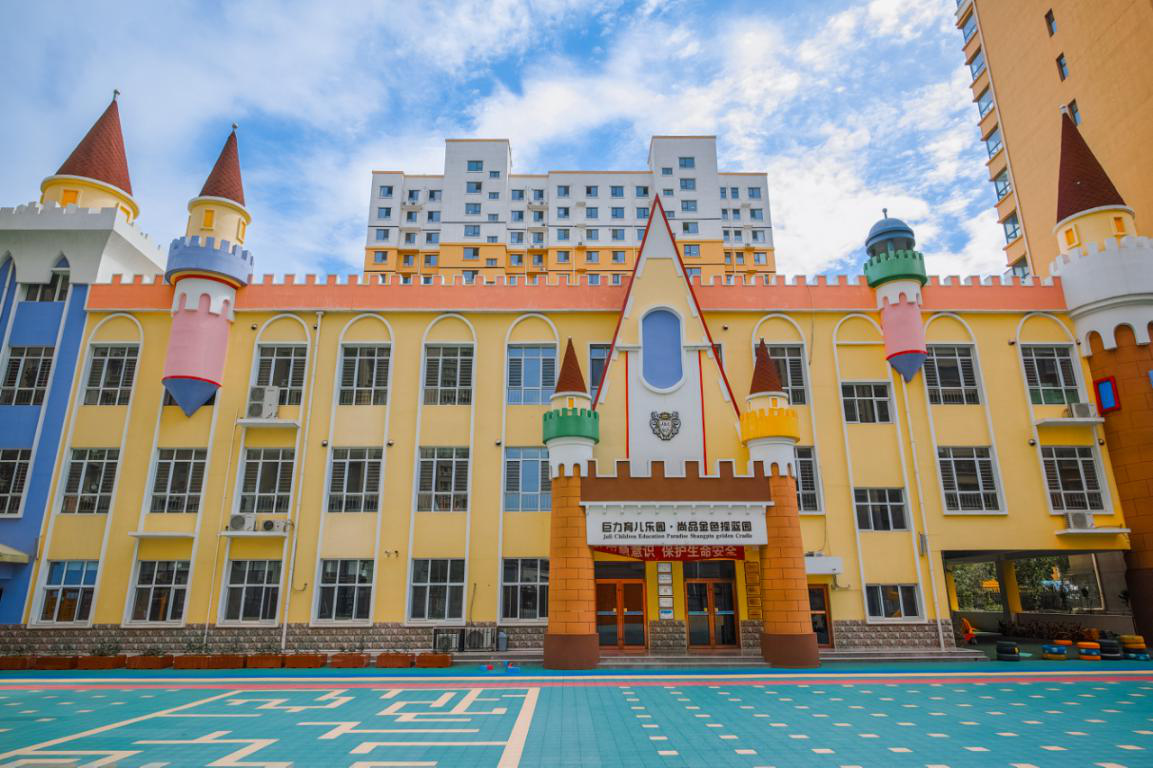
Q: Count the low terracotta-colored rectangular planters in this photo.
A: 11